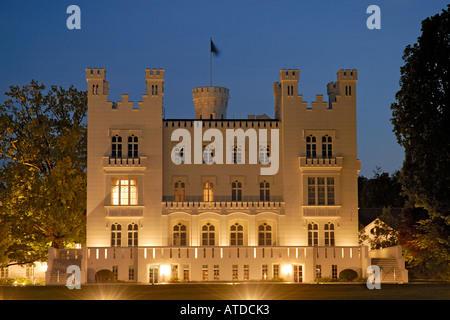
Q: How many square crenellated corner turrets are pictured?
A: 4